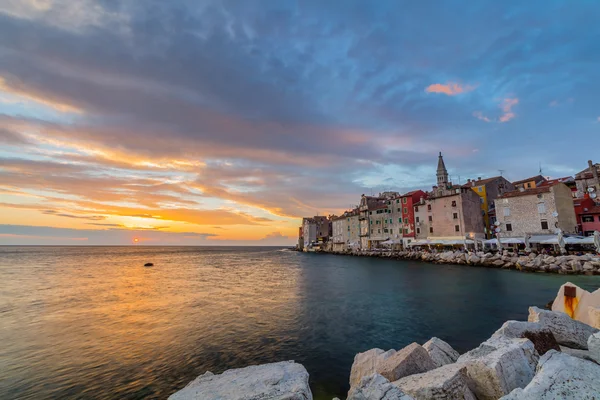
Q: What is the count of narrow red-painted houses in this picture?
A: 1